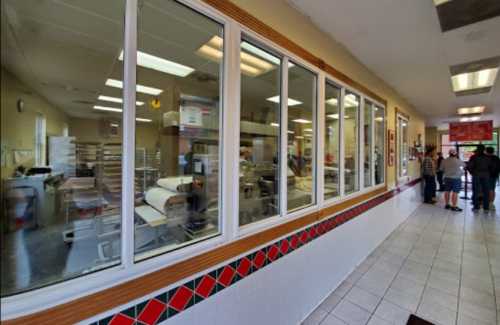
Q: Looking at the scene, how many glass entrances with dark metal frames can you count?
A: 1